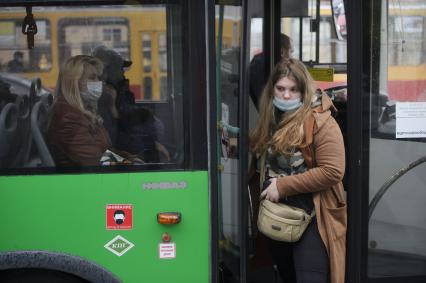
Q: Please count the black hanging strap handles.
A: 1